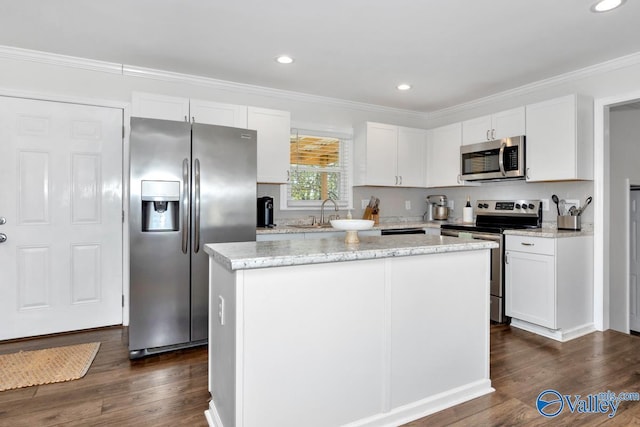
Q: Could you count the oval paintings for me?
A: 0